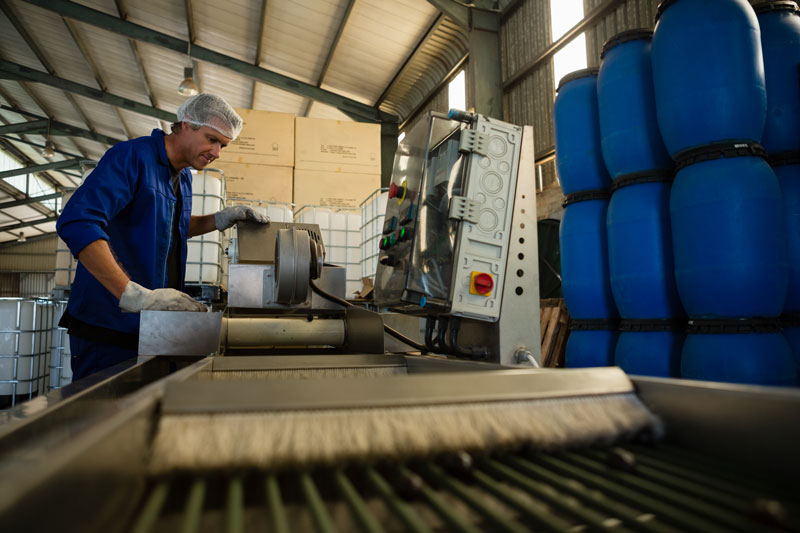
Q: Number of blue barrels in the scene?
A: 12